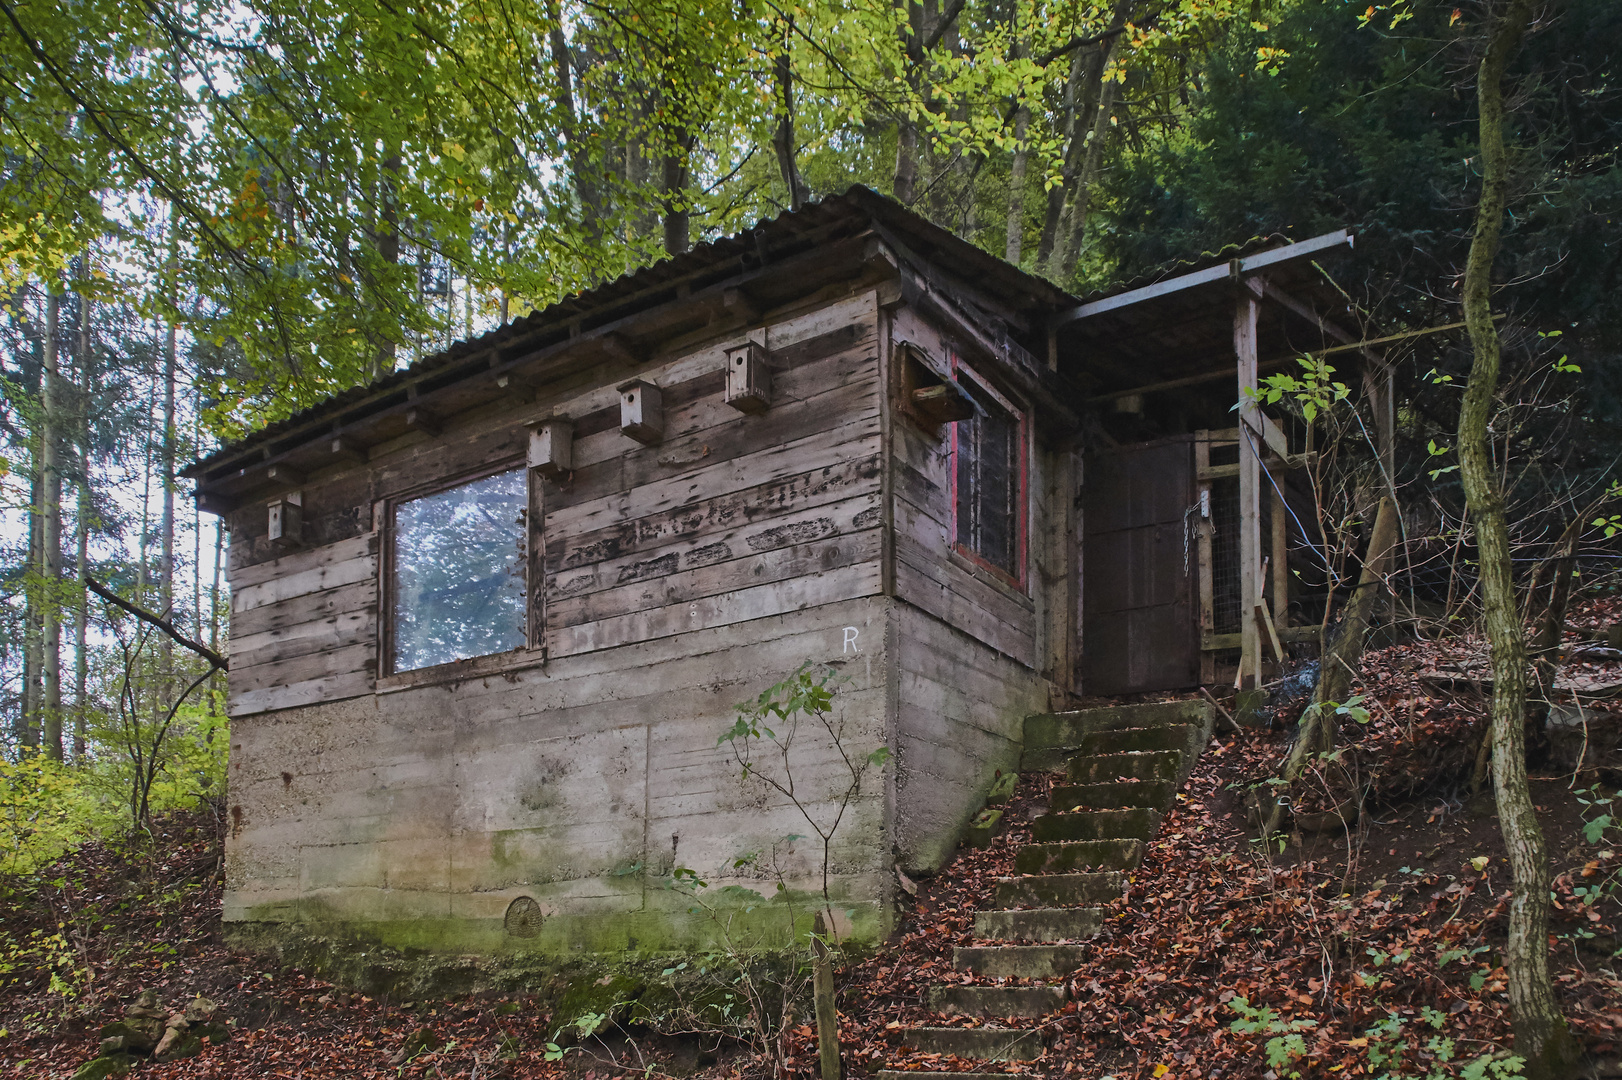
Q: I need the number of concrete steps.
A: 12